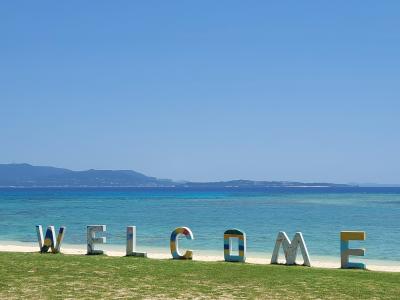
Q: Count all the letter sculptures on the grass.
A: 7